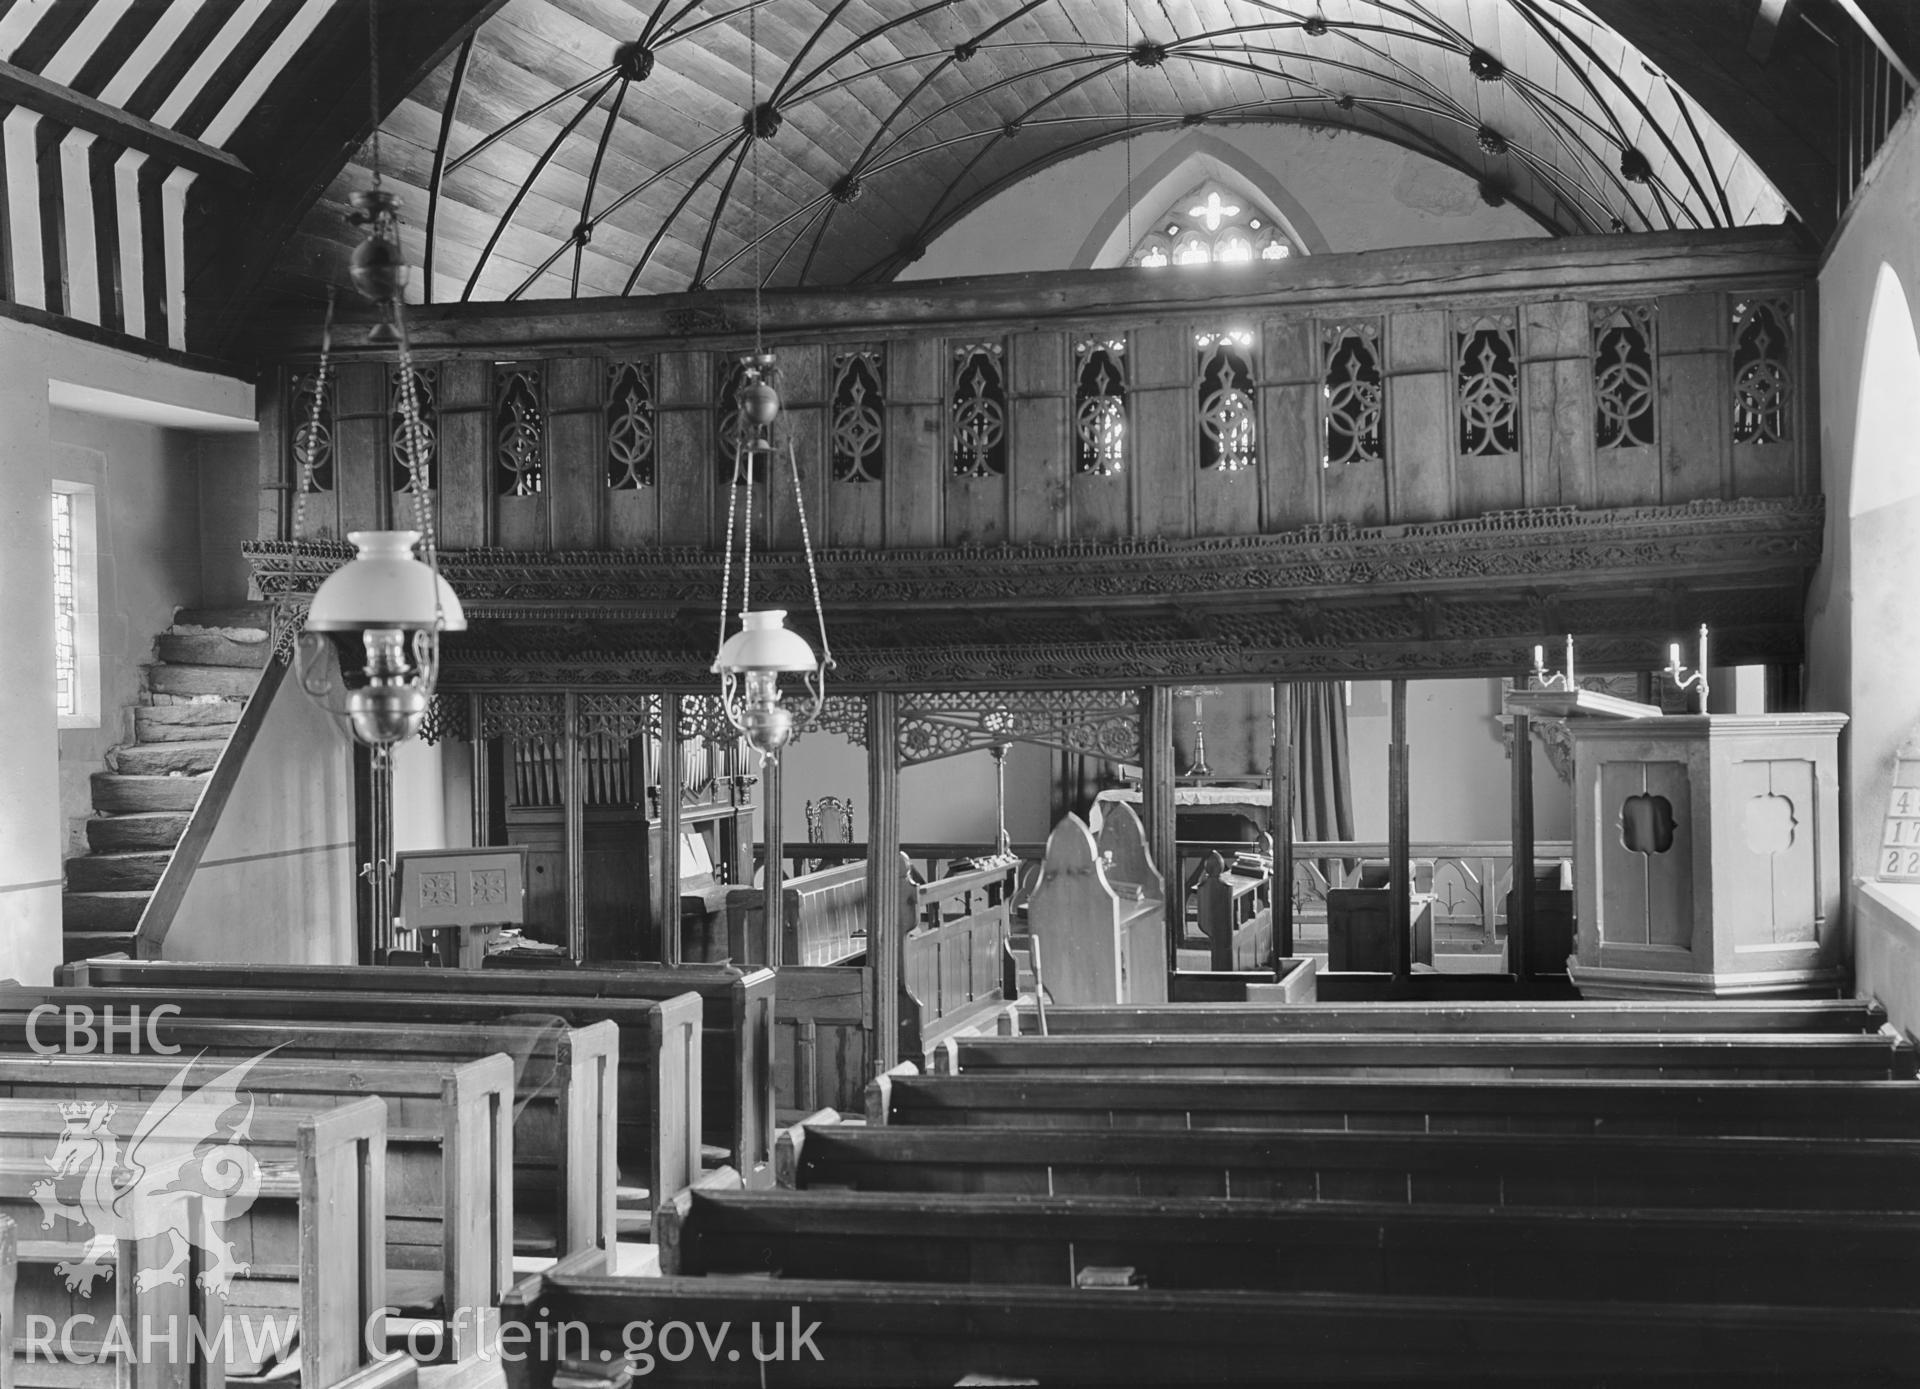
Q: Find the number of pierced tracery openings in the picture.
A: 13